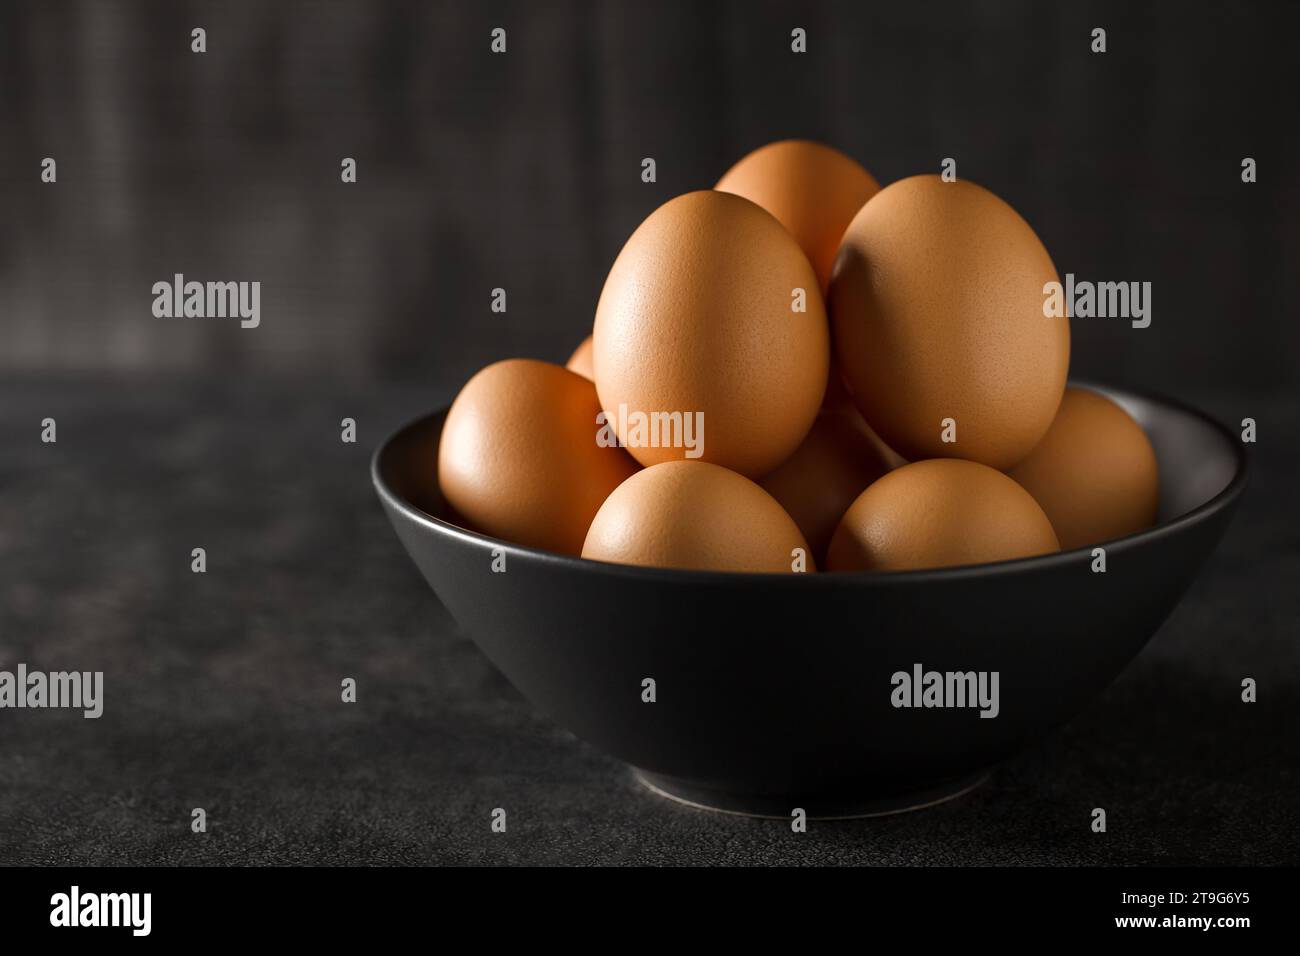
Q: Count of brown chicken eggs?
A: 9